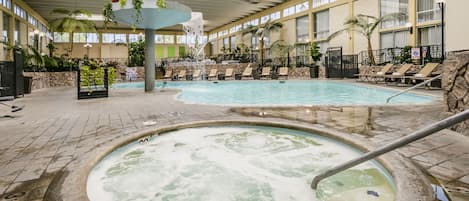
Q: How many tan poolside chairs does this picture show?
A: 11